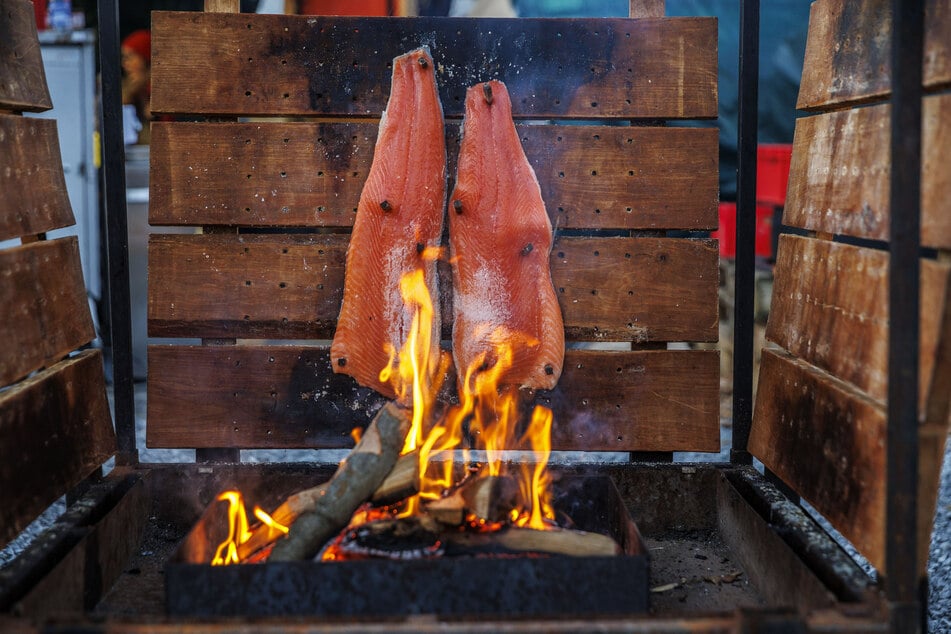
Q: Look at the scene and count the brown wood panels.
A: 12